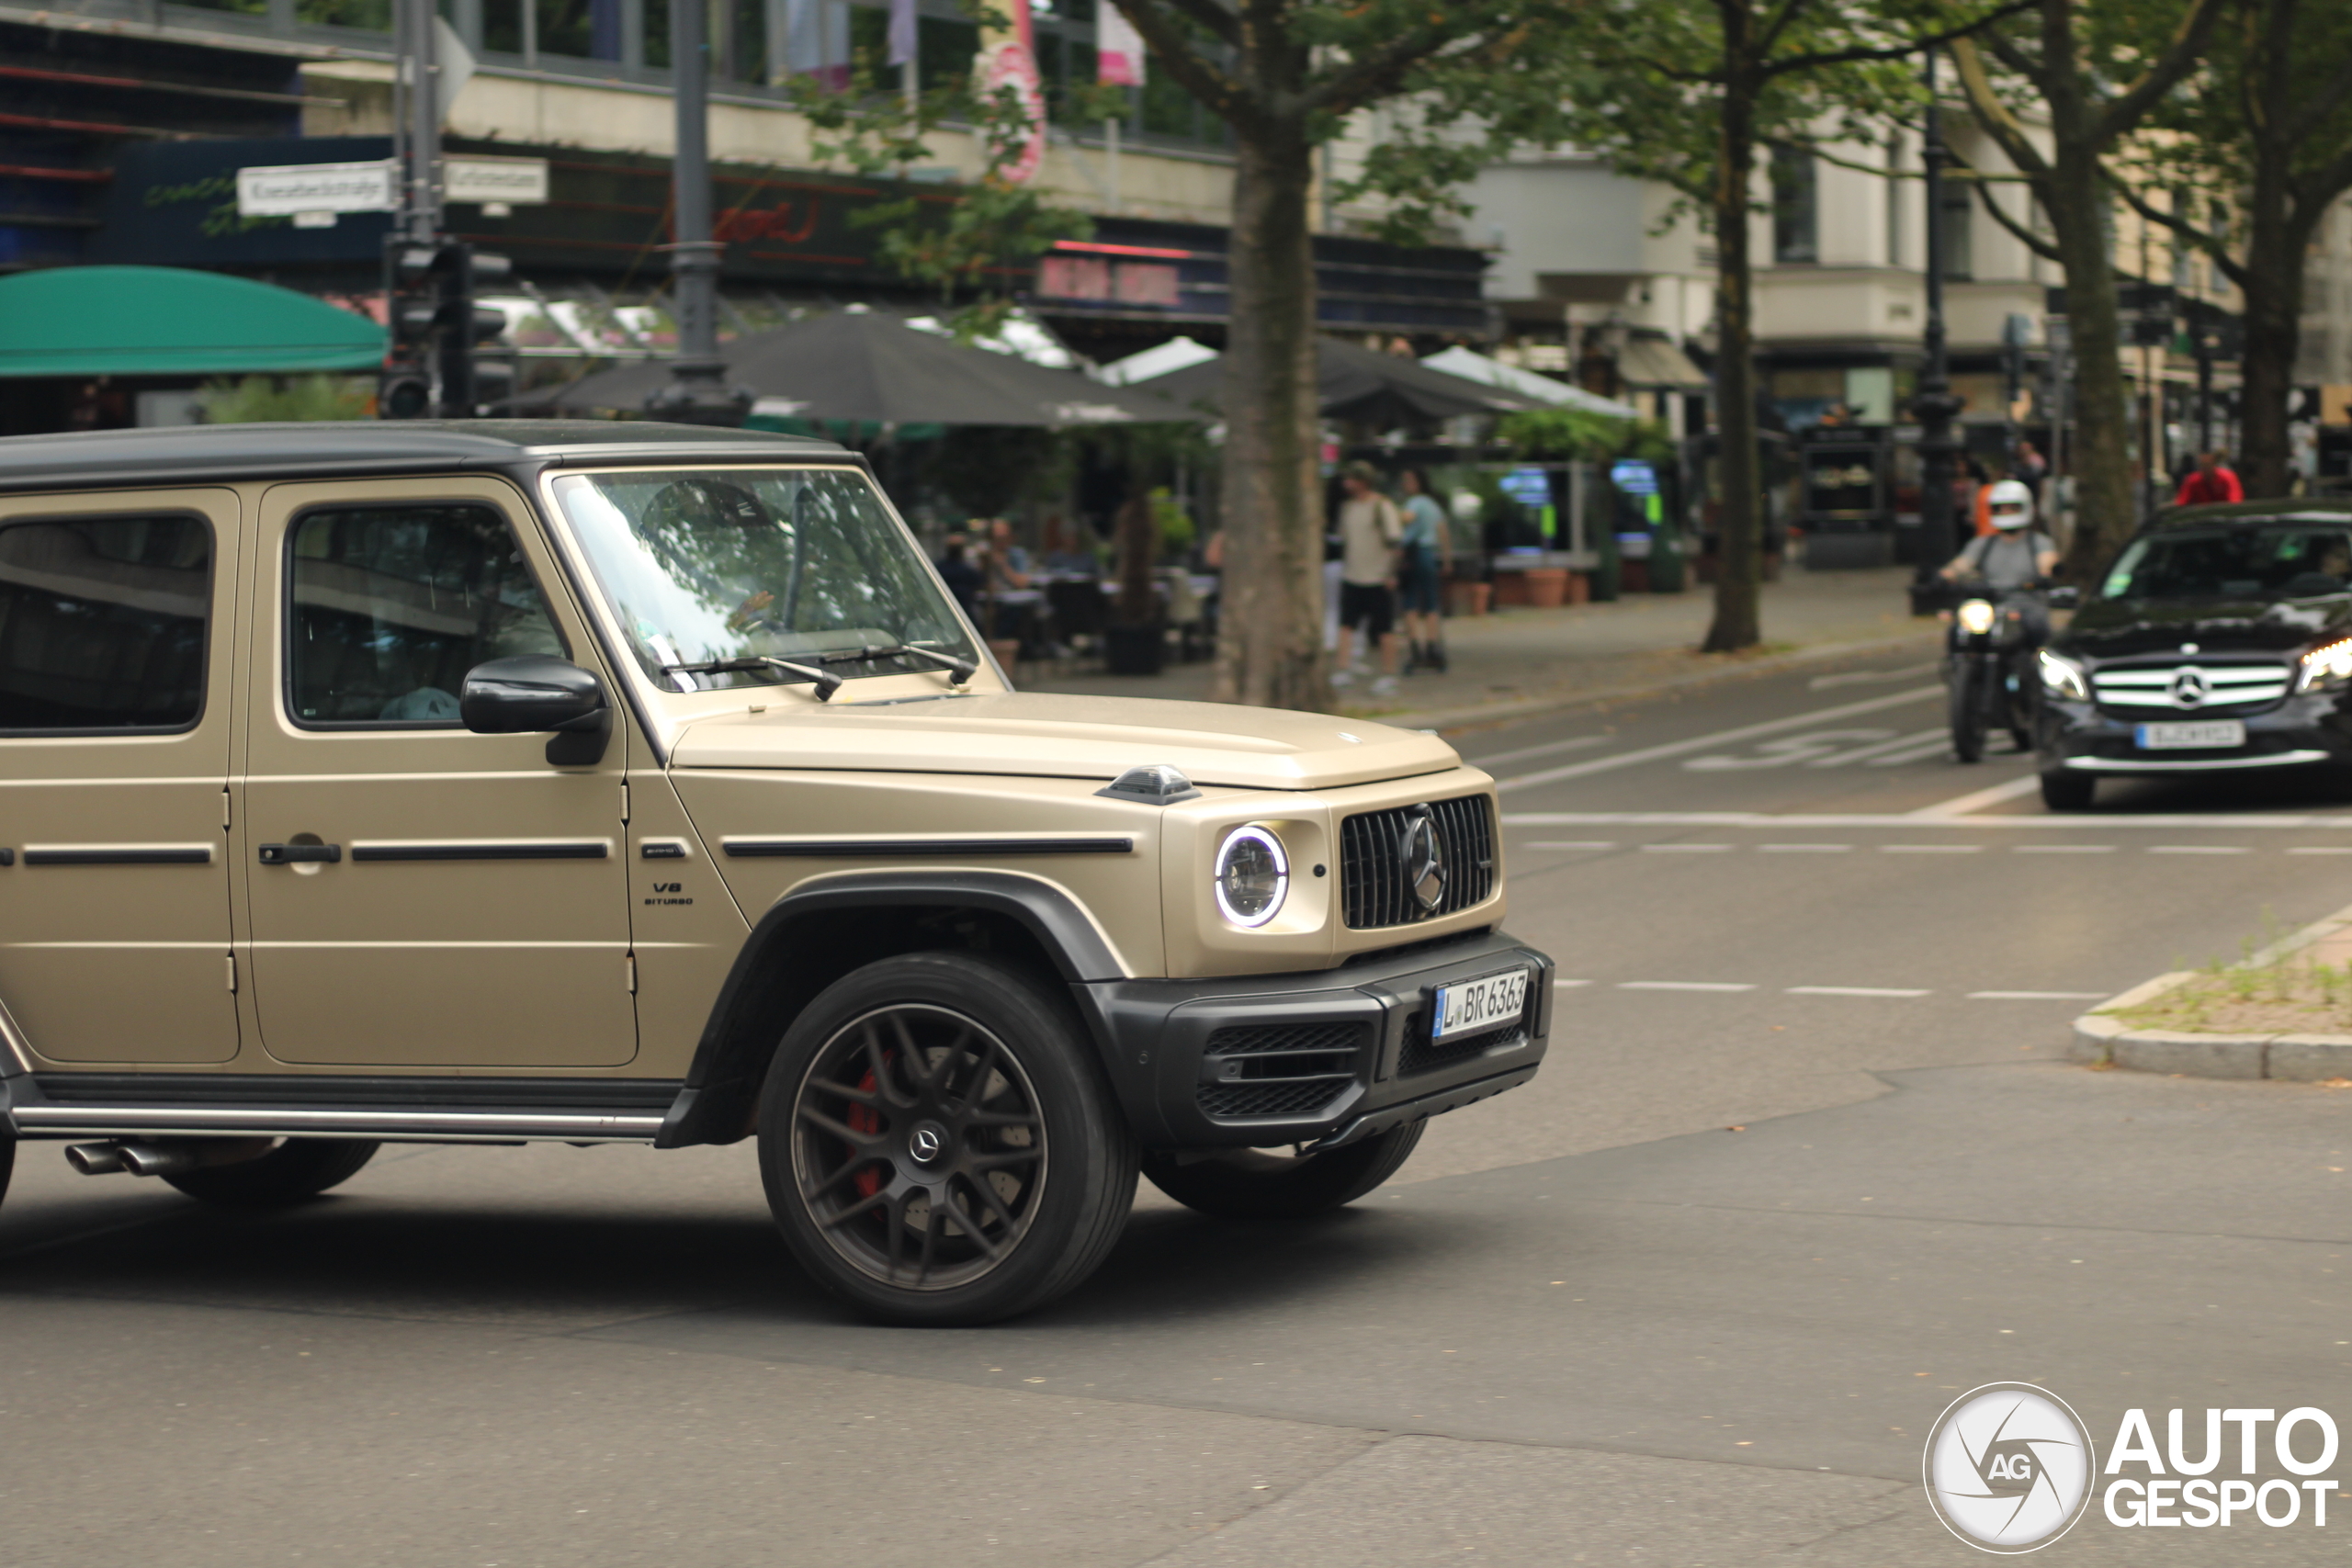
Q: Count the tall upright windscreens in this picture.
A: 1